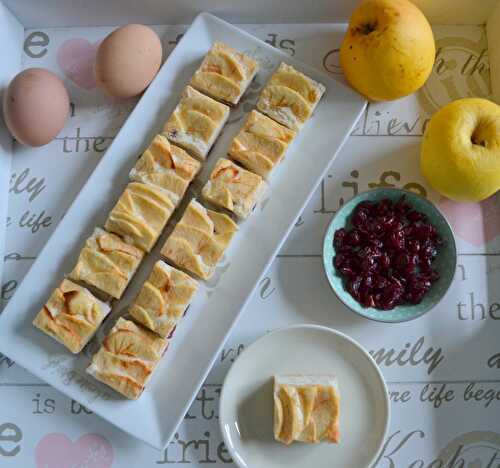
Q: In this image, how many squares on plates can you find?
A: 13